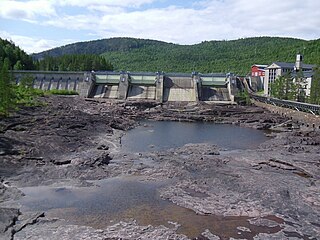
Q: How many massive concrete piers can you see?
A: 5